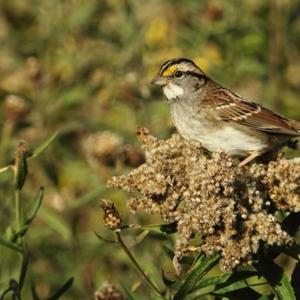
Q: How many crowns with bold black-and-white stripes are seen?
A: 1